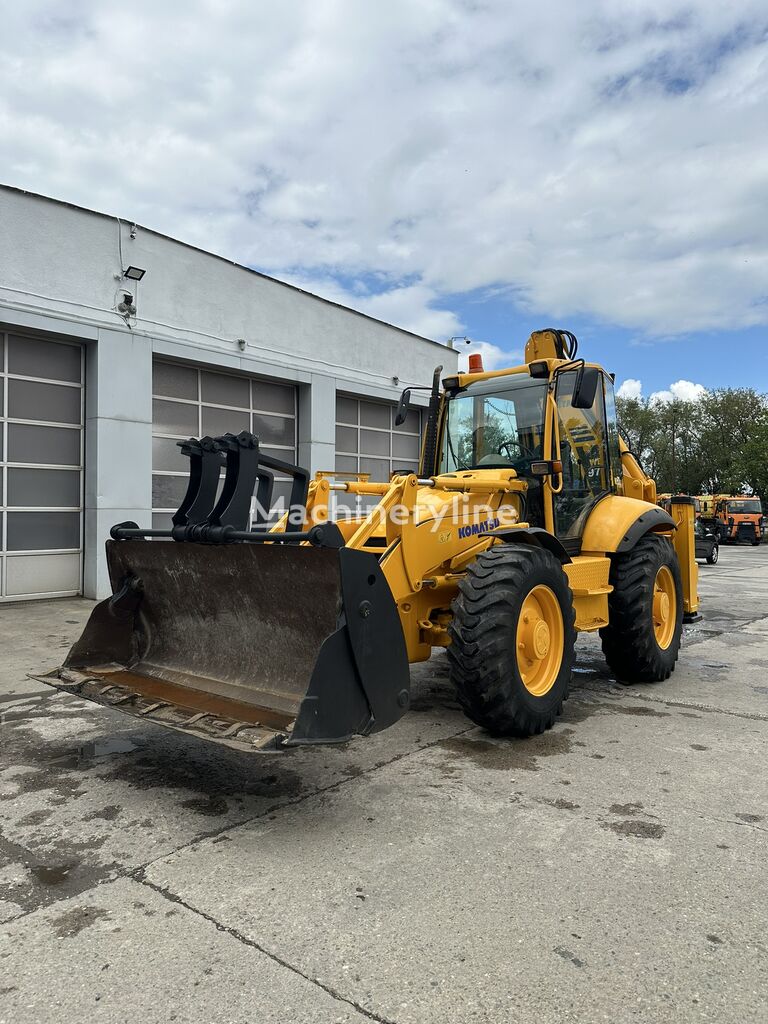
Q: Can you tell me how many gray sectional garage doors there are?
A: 3